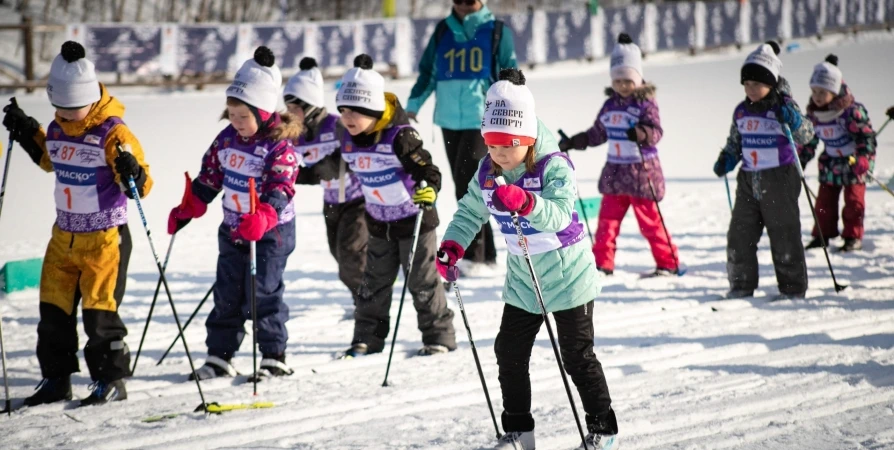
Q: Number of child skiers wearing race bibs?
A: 8